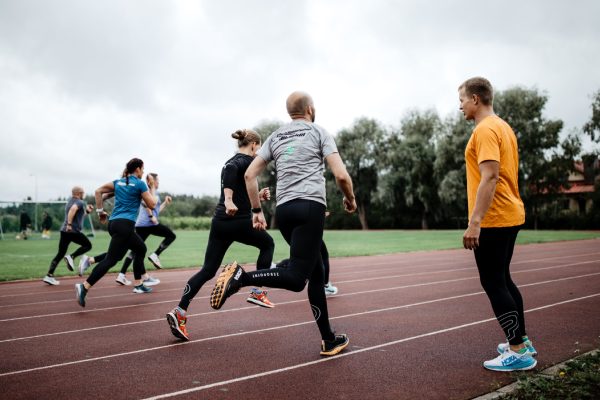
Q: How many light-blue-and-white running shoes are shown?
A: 2